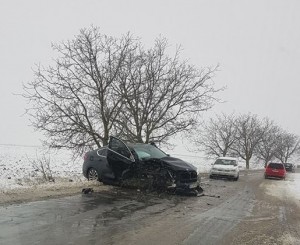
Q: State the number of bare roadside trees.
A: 6